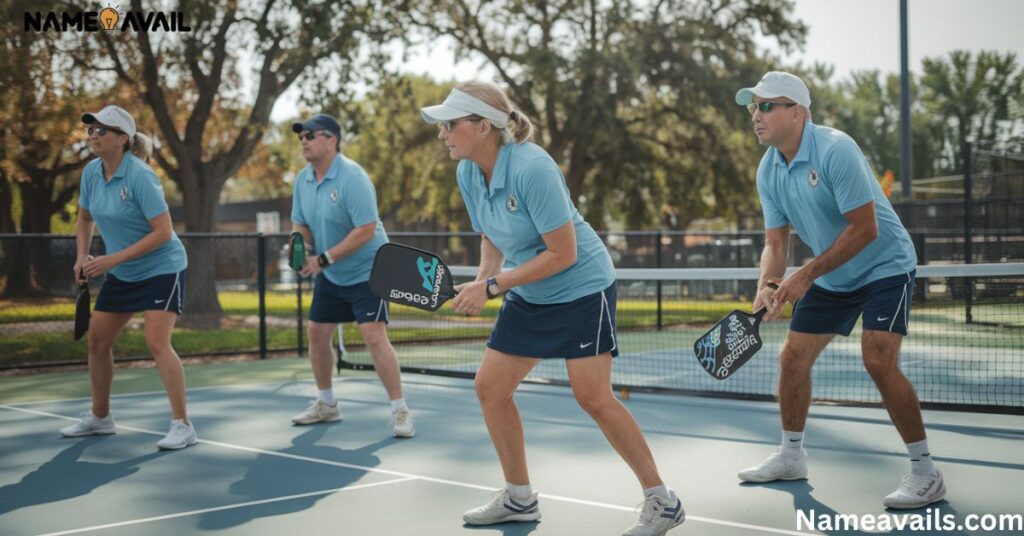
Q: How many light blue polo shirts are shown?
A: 4